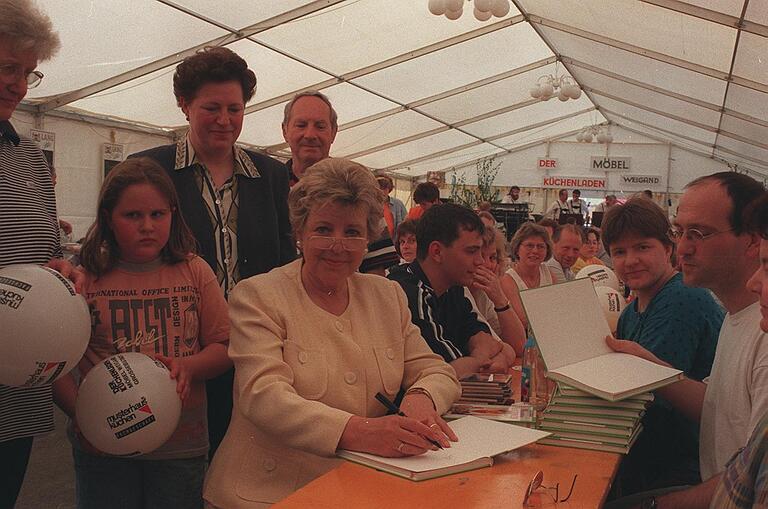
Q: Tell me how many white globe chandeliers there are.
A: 3